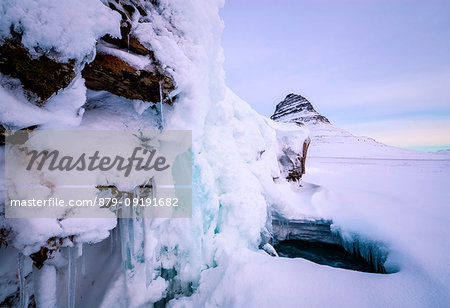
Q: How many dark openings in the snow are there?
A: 1